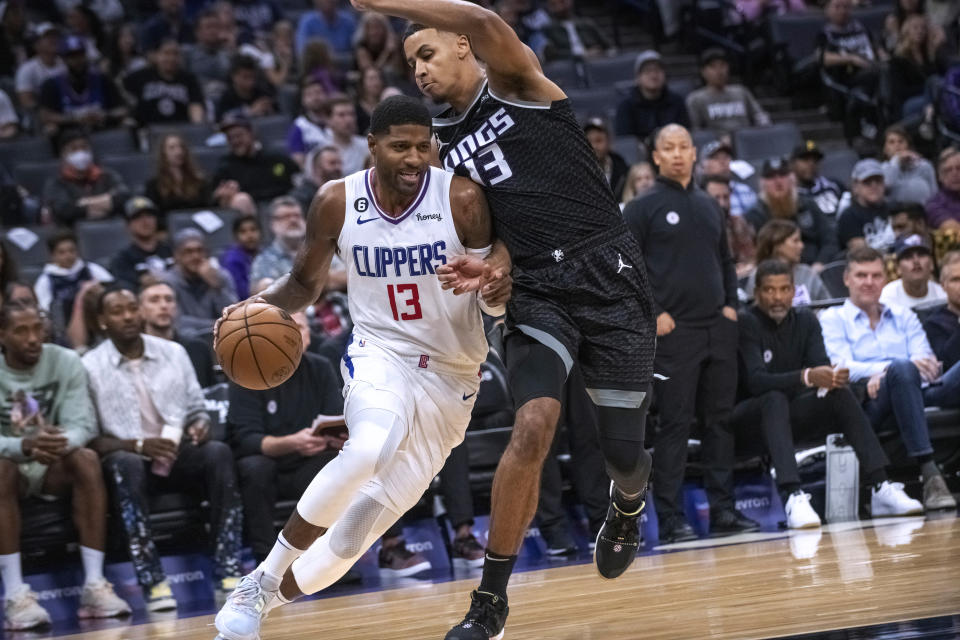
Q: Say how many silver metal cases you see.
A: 1